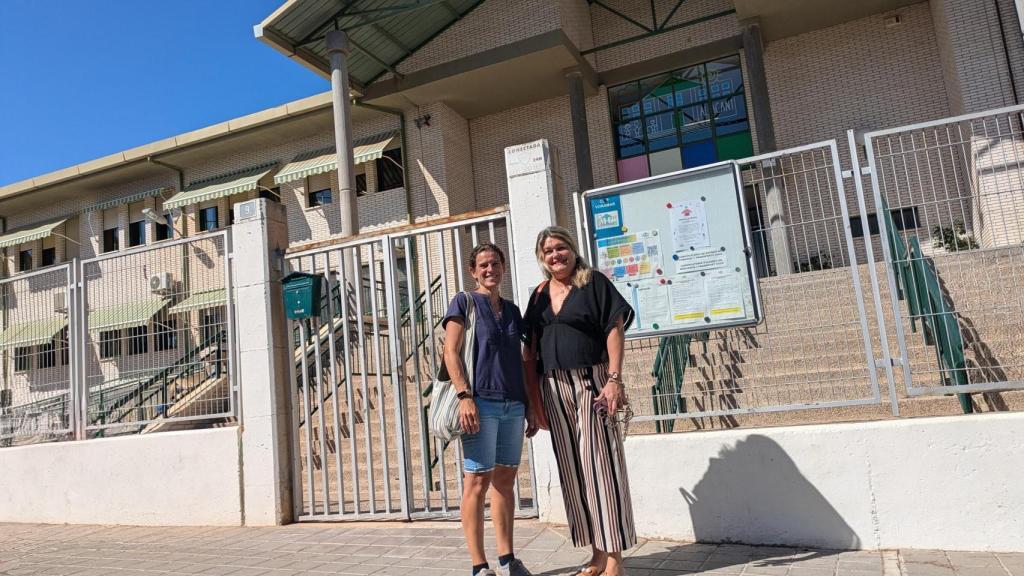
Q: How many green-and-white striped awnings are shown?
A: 7